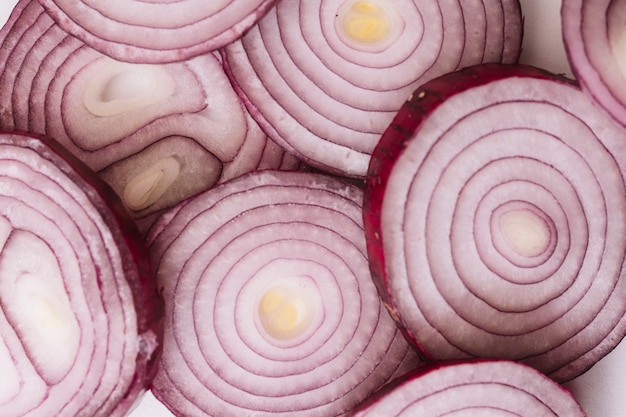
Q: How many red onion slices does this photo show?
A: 8